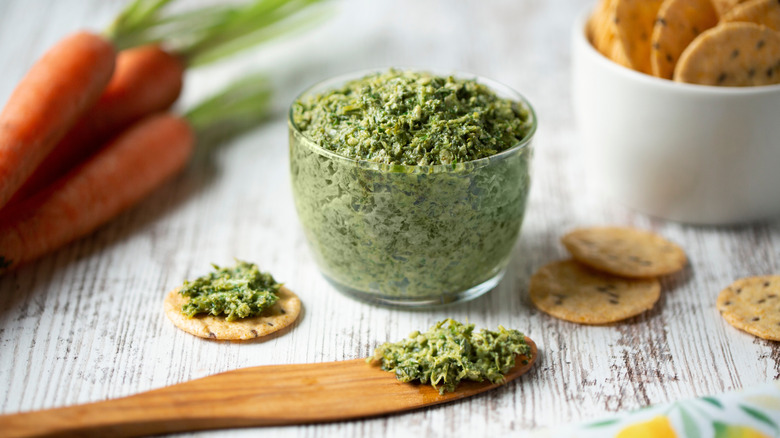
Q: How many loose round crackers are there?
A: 4